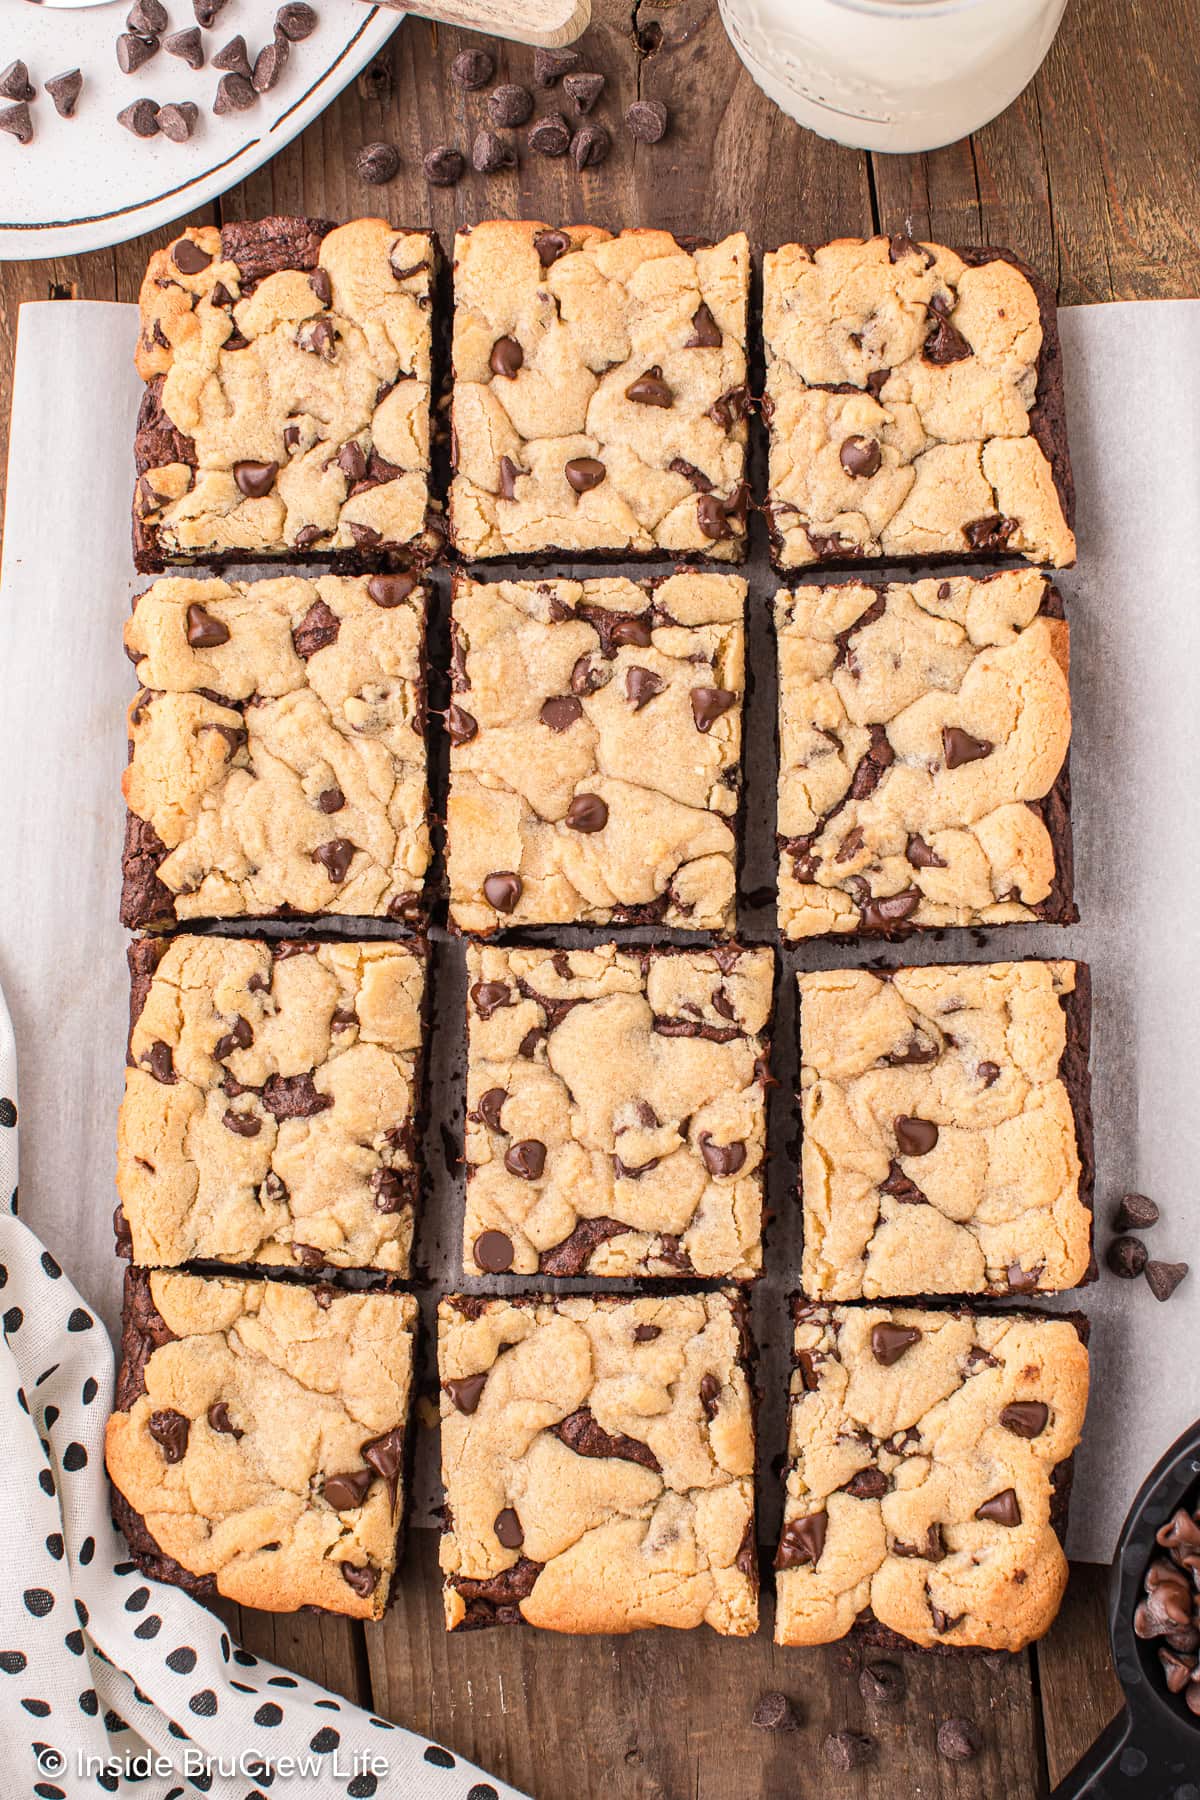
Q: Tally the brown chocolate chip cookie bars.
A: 12